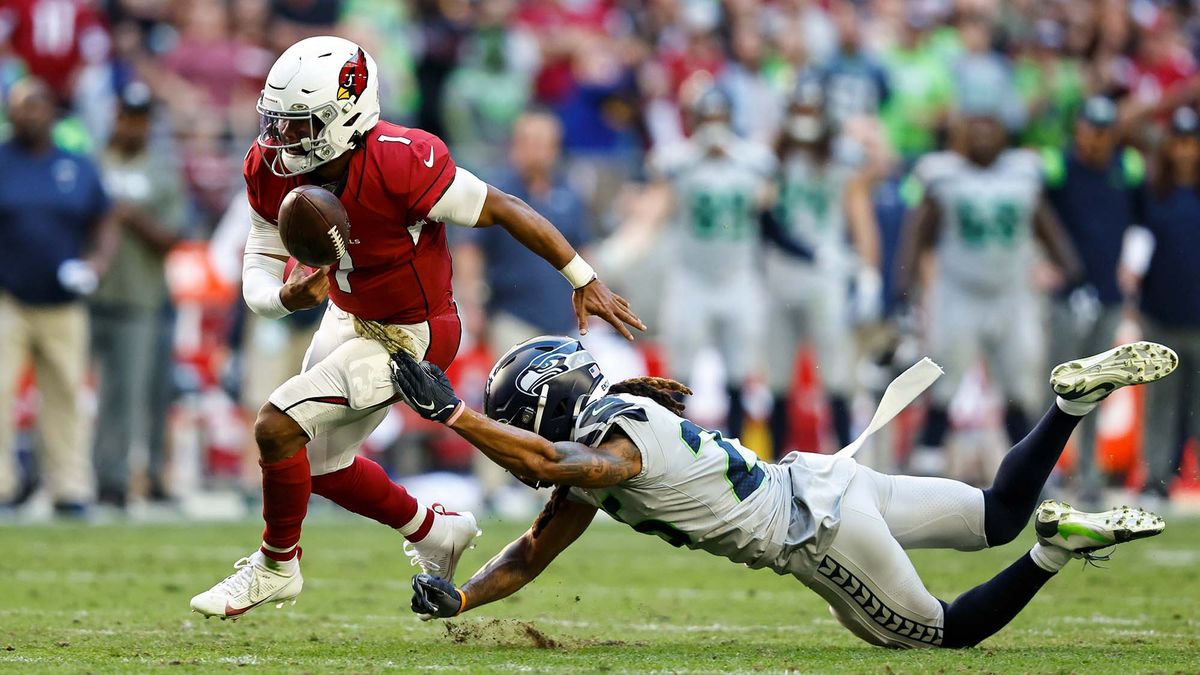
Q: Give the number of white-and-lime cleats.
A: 2